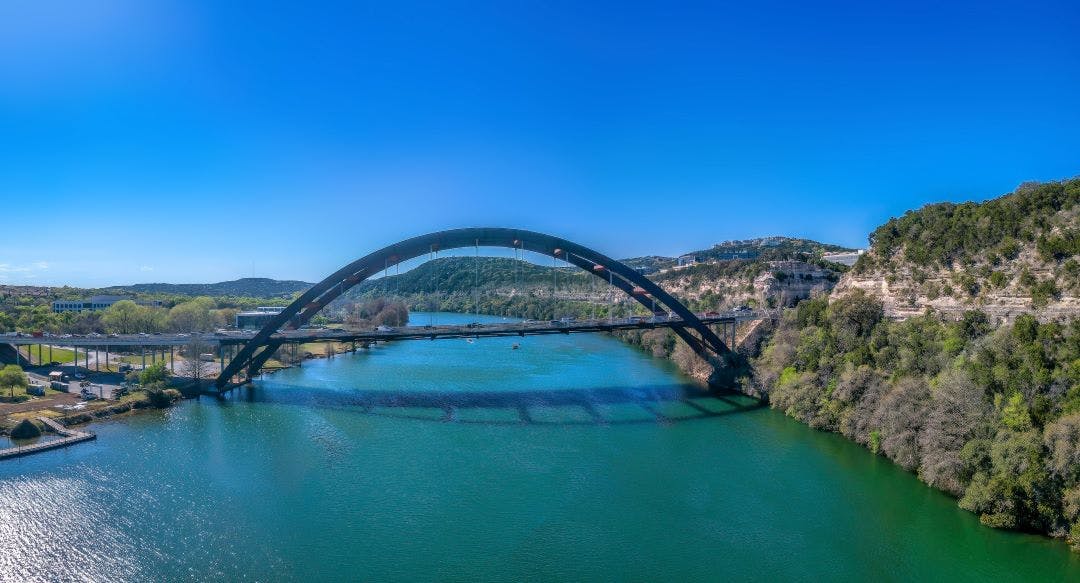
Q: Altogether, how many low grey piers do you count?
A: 1